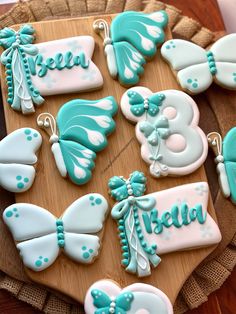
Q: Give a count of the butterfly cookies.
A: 6